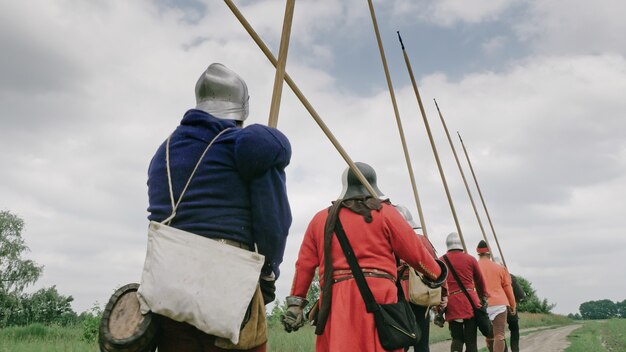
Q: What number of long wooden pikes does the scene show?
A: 6